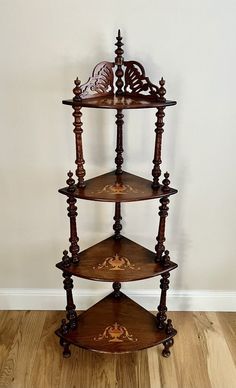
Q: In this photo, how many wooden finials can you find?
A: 9